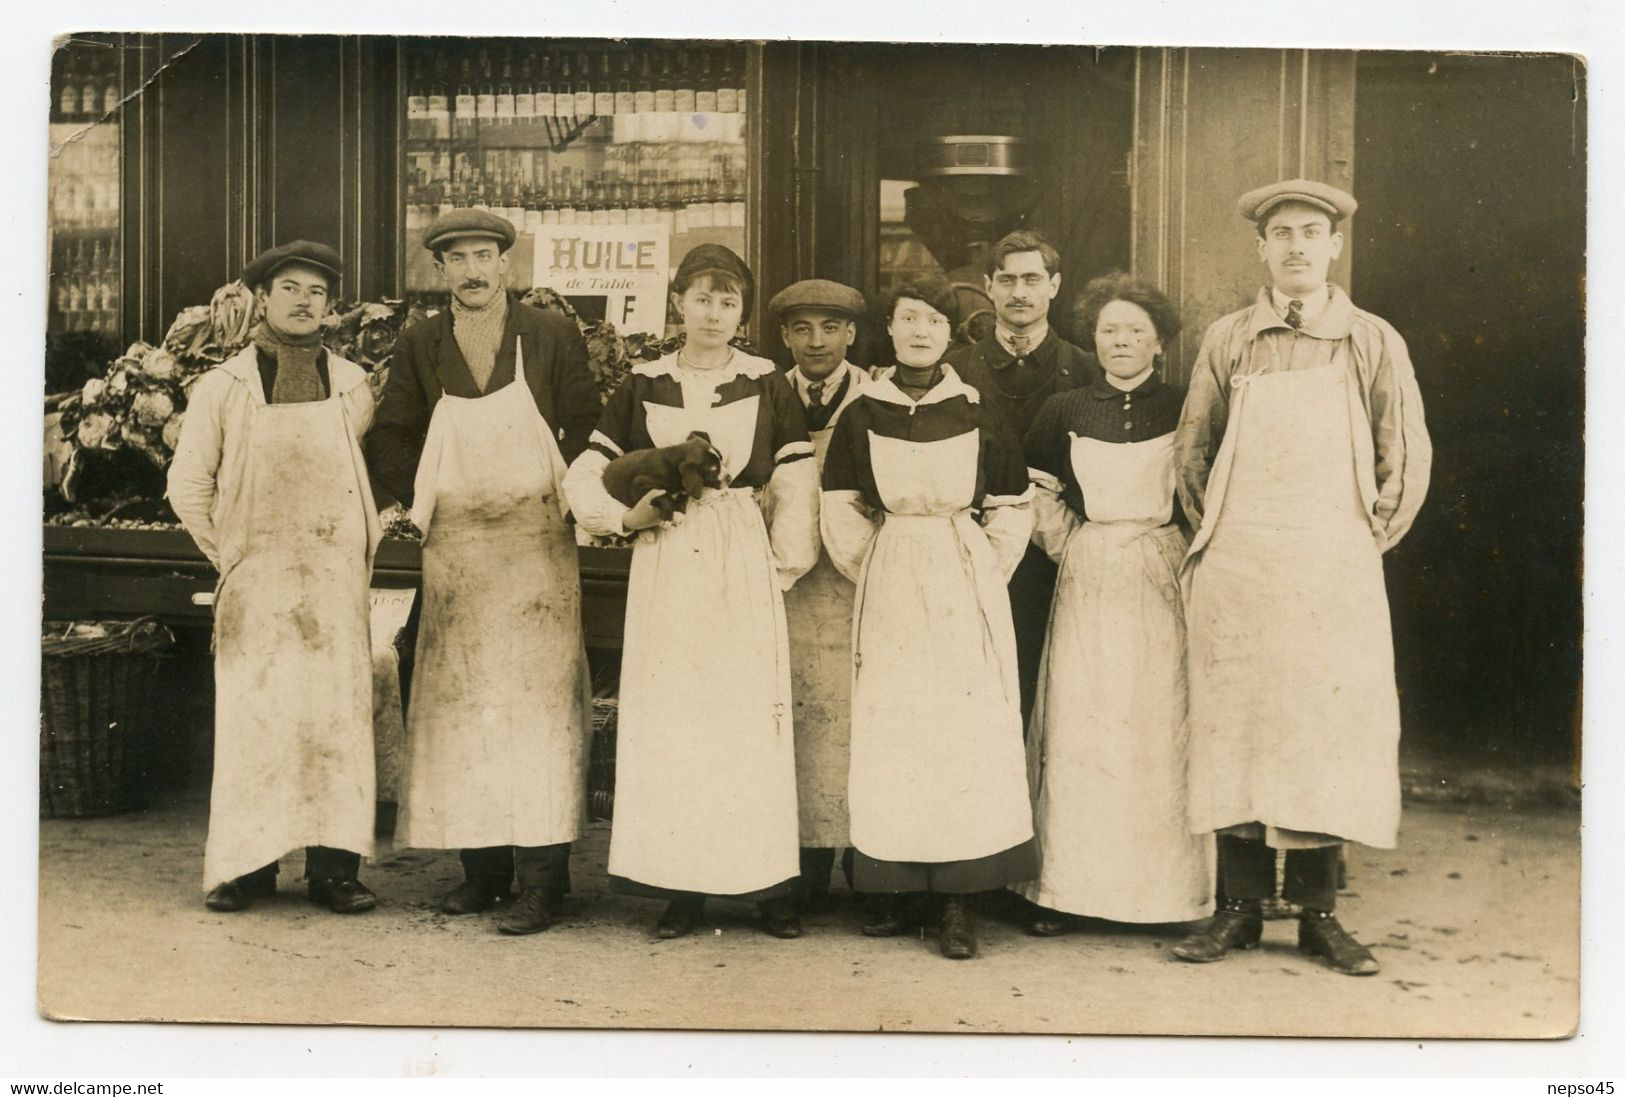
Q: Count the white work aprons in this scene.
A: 7